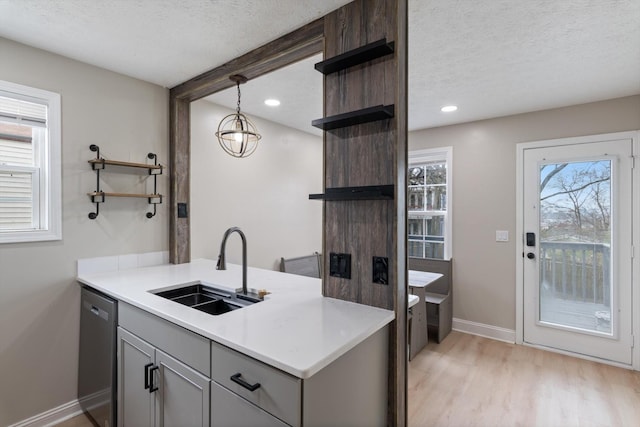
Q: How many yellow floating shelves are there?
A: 0